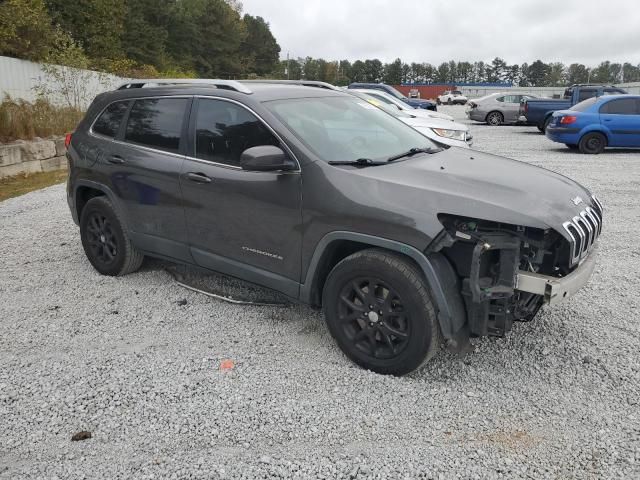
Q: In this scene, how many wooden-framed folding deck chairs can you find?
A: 0